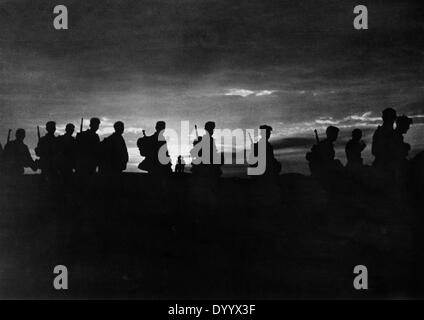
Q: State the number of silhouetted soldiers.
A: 12